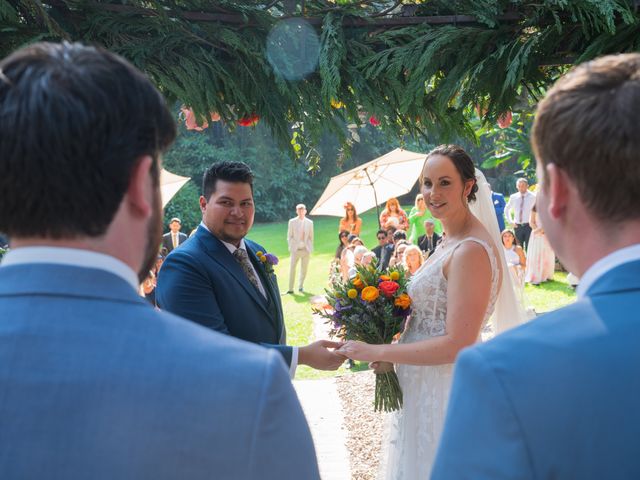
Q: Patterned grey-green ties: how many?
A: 1